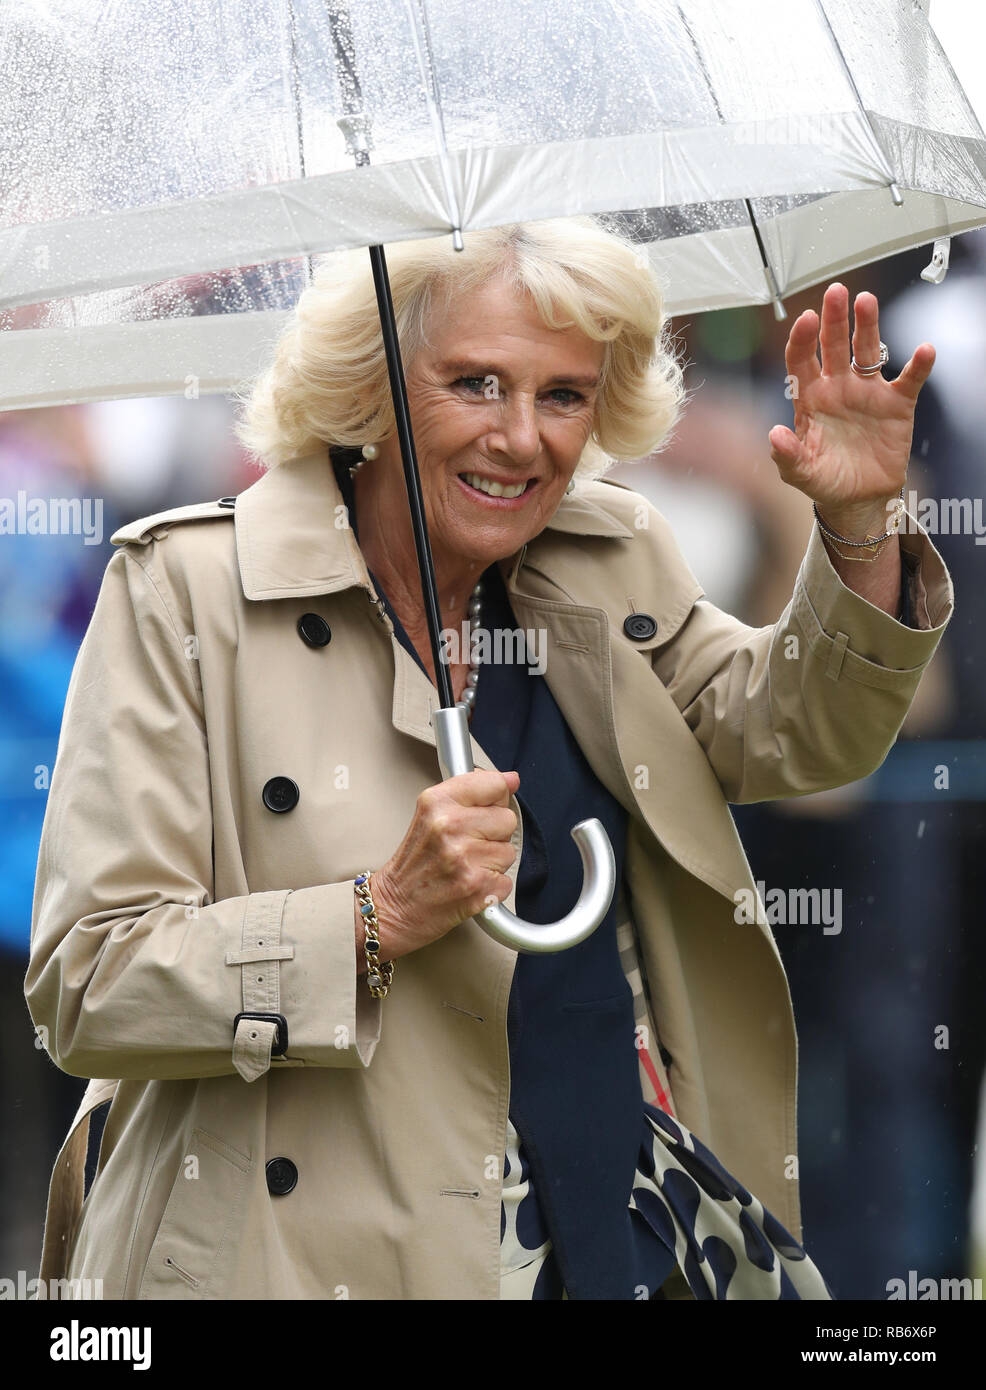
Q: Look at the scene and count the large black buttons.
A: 4